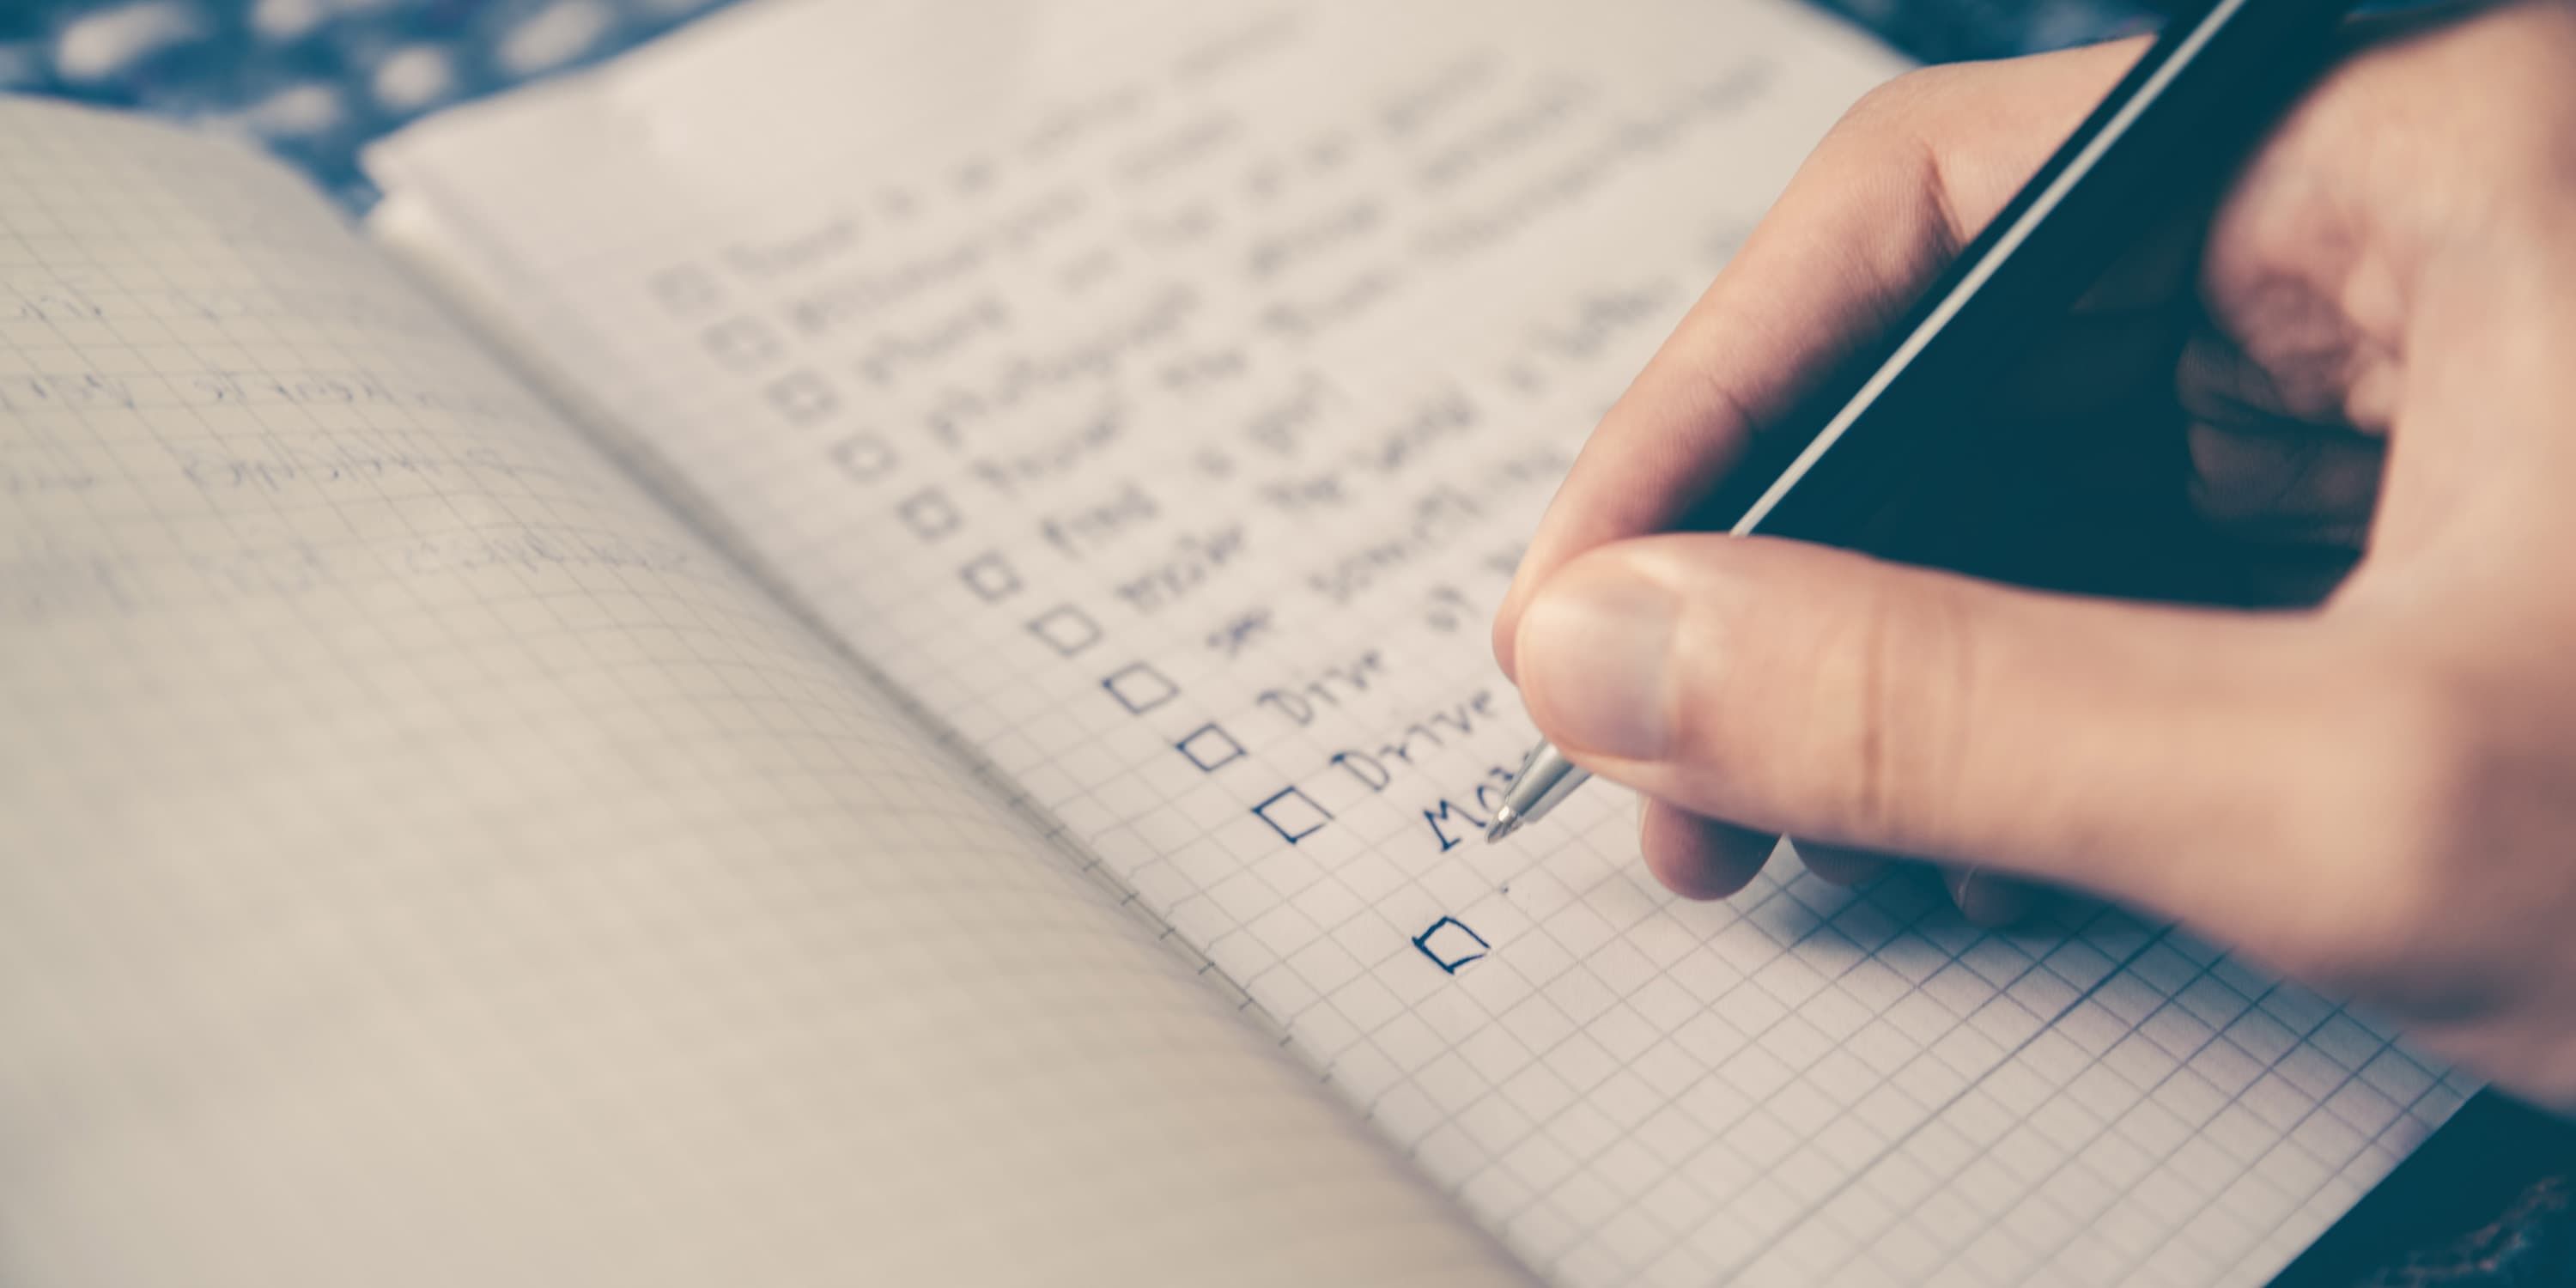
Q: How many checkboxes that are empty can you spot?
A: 11